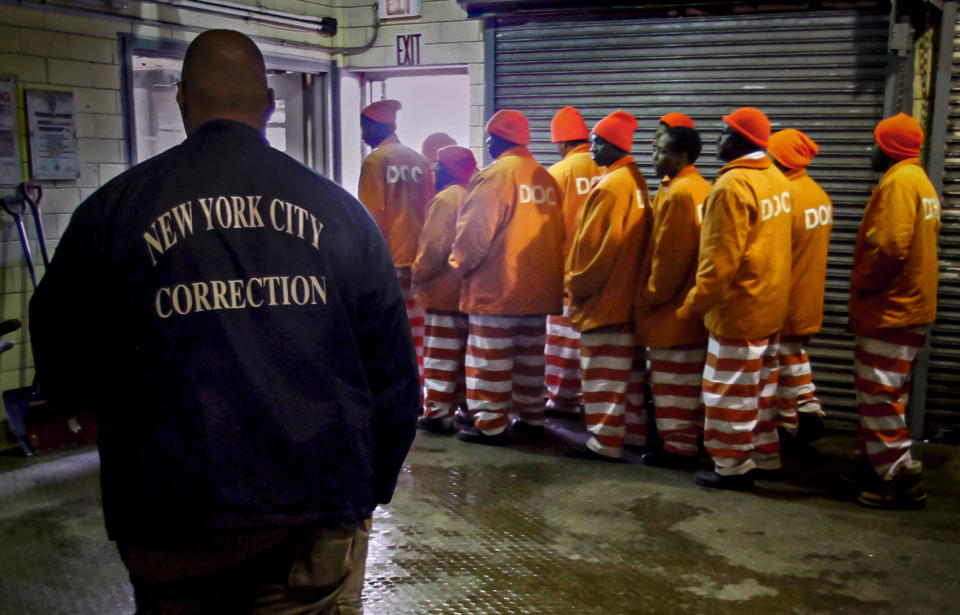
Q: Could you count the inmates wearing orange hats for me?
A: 10